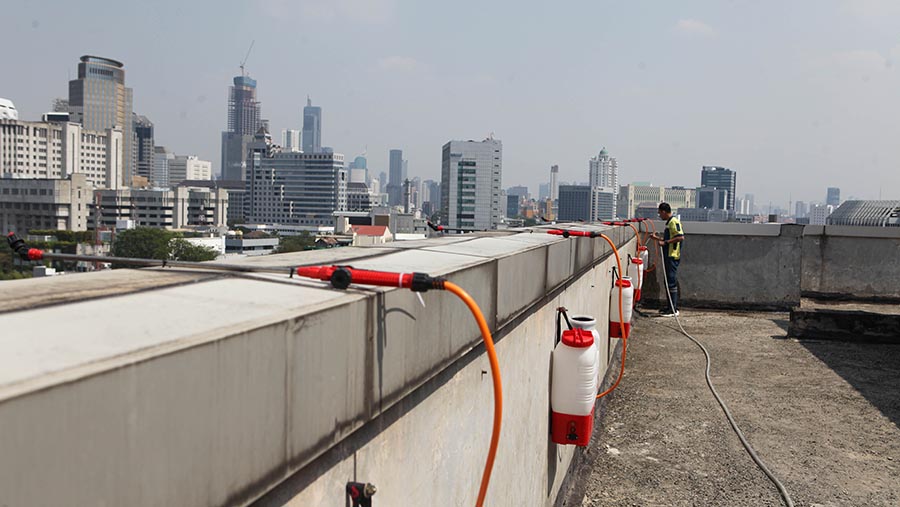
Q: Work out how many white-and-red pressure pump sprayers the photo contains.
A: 4